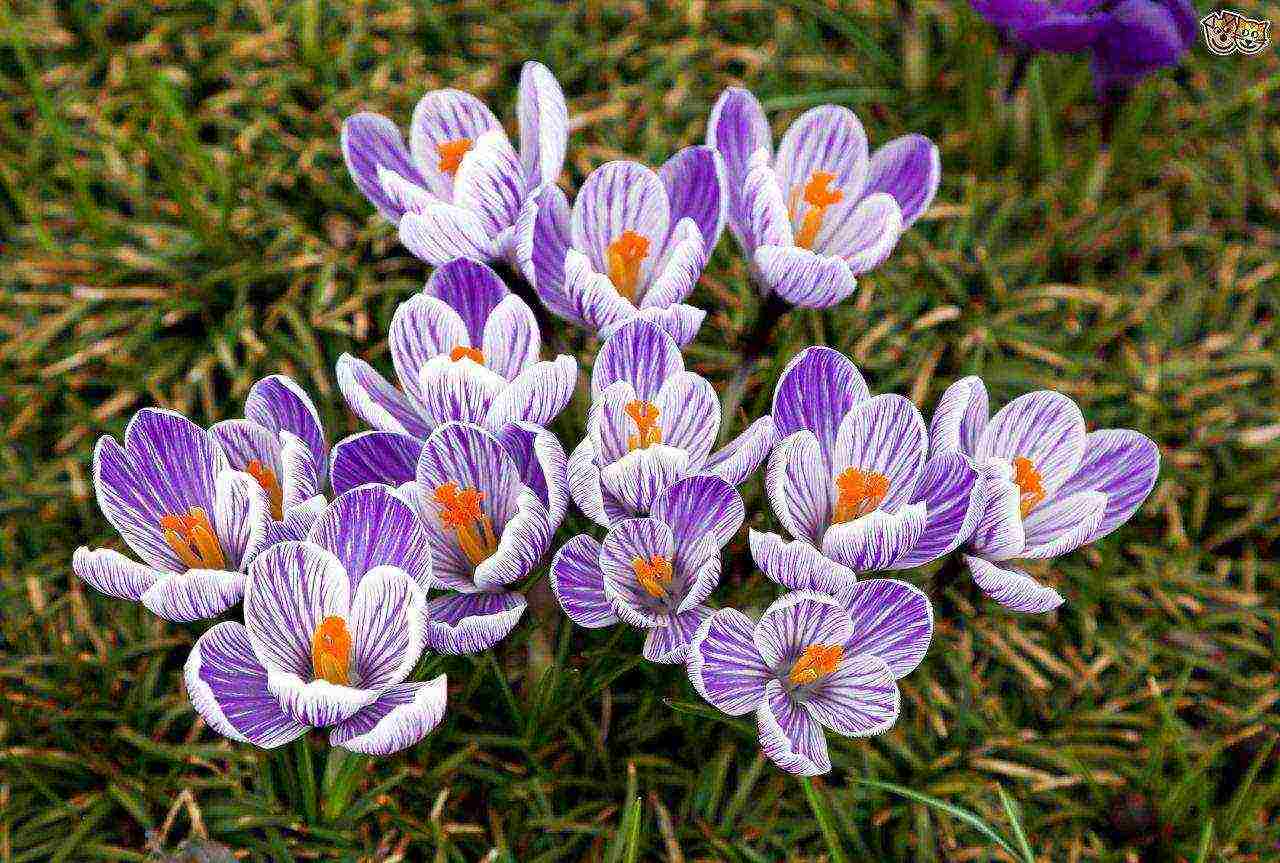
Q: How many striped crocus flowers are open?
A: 13